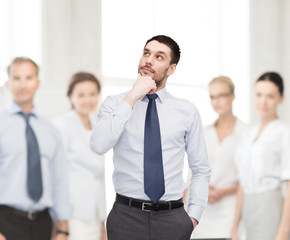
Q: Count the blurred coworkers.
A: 4